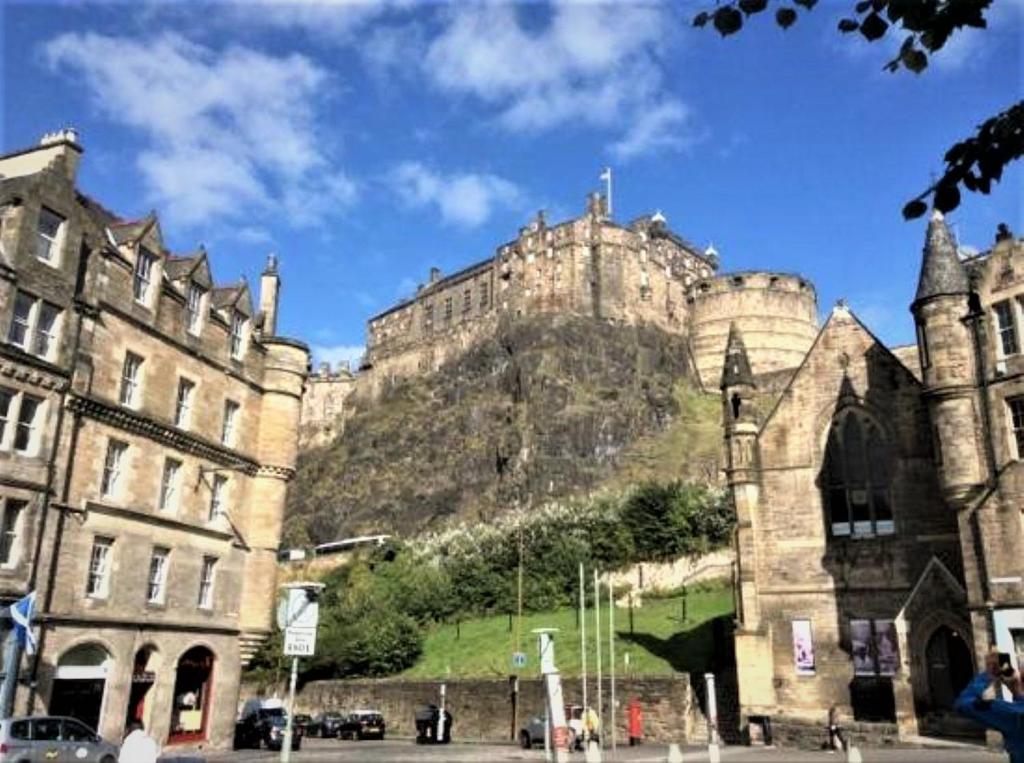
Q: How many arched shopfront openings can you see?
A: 3